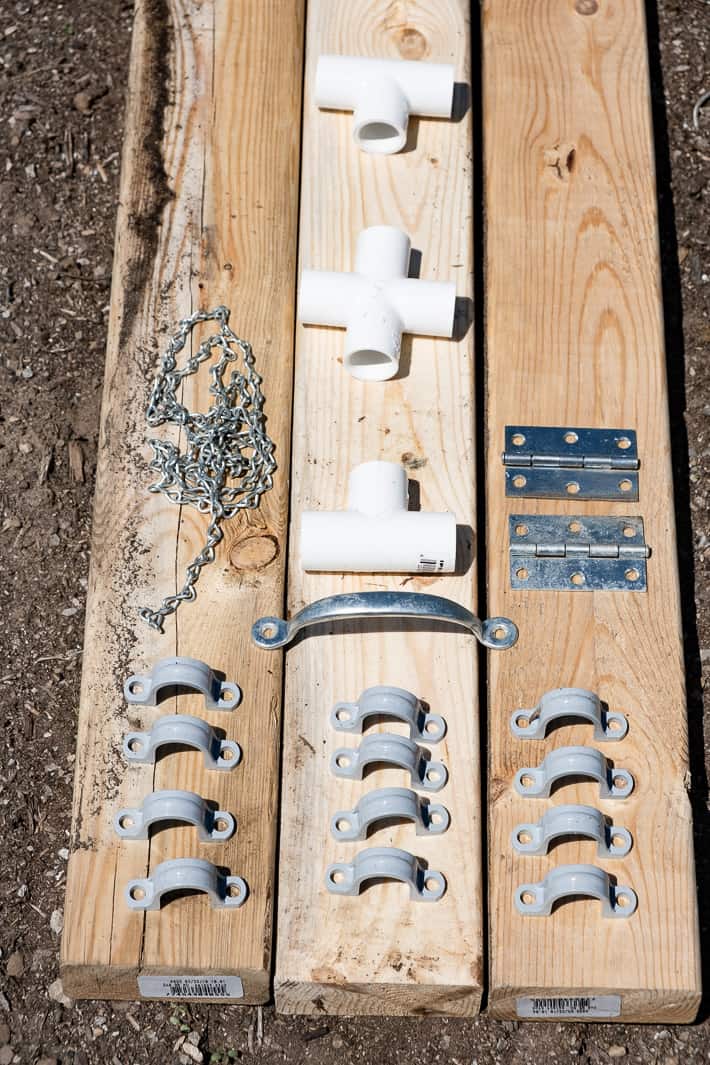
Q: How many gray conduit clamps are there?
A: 12